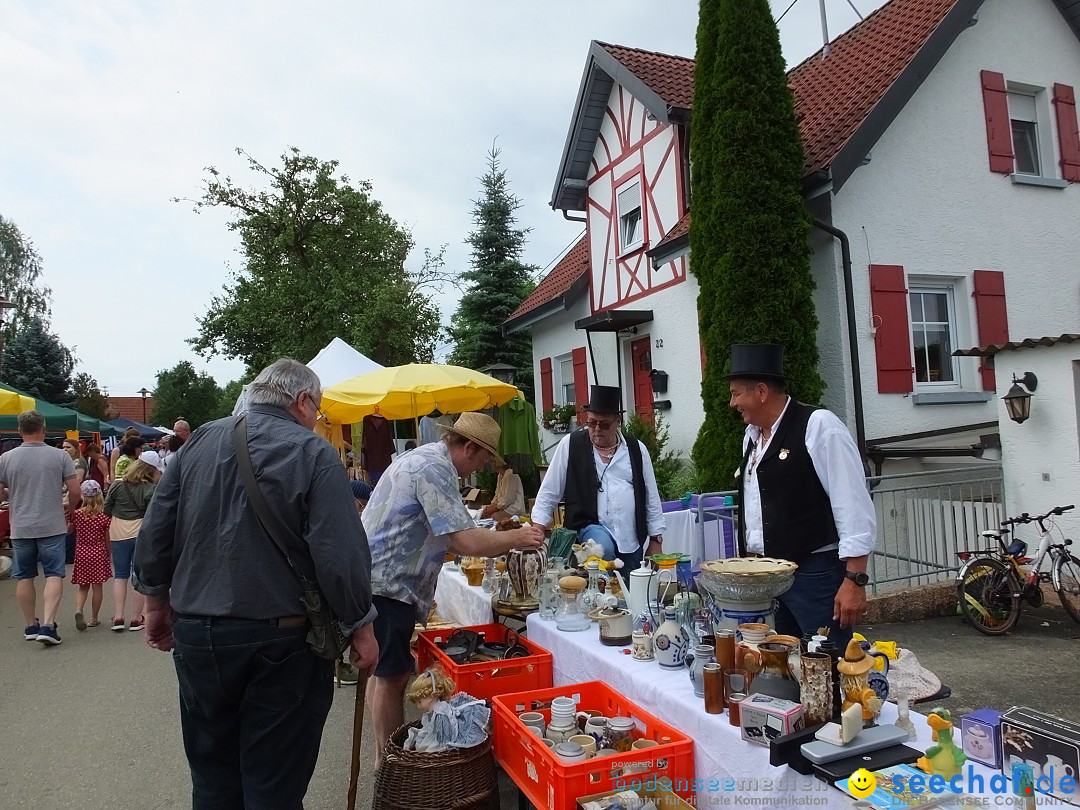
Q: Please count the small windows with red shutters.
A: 3